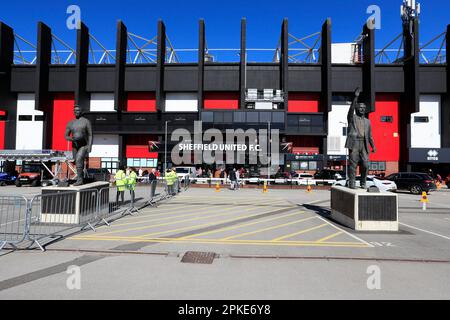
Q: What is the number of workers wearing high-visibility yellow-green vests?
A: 4